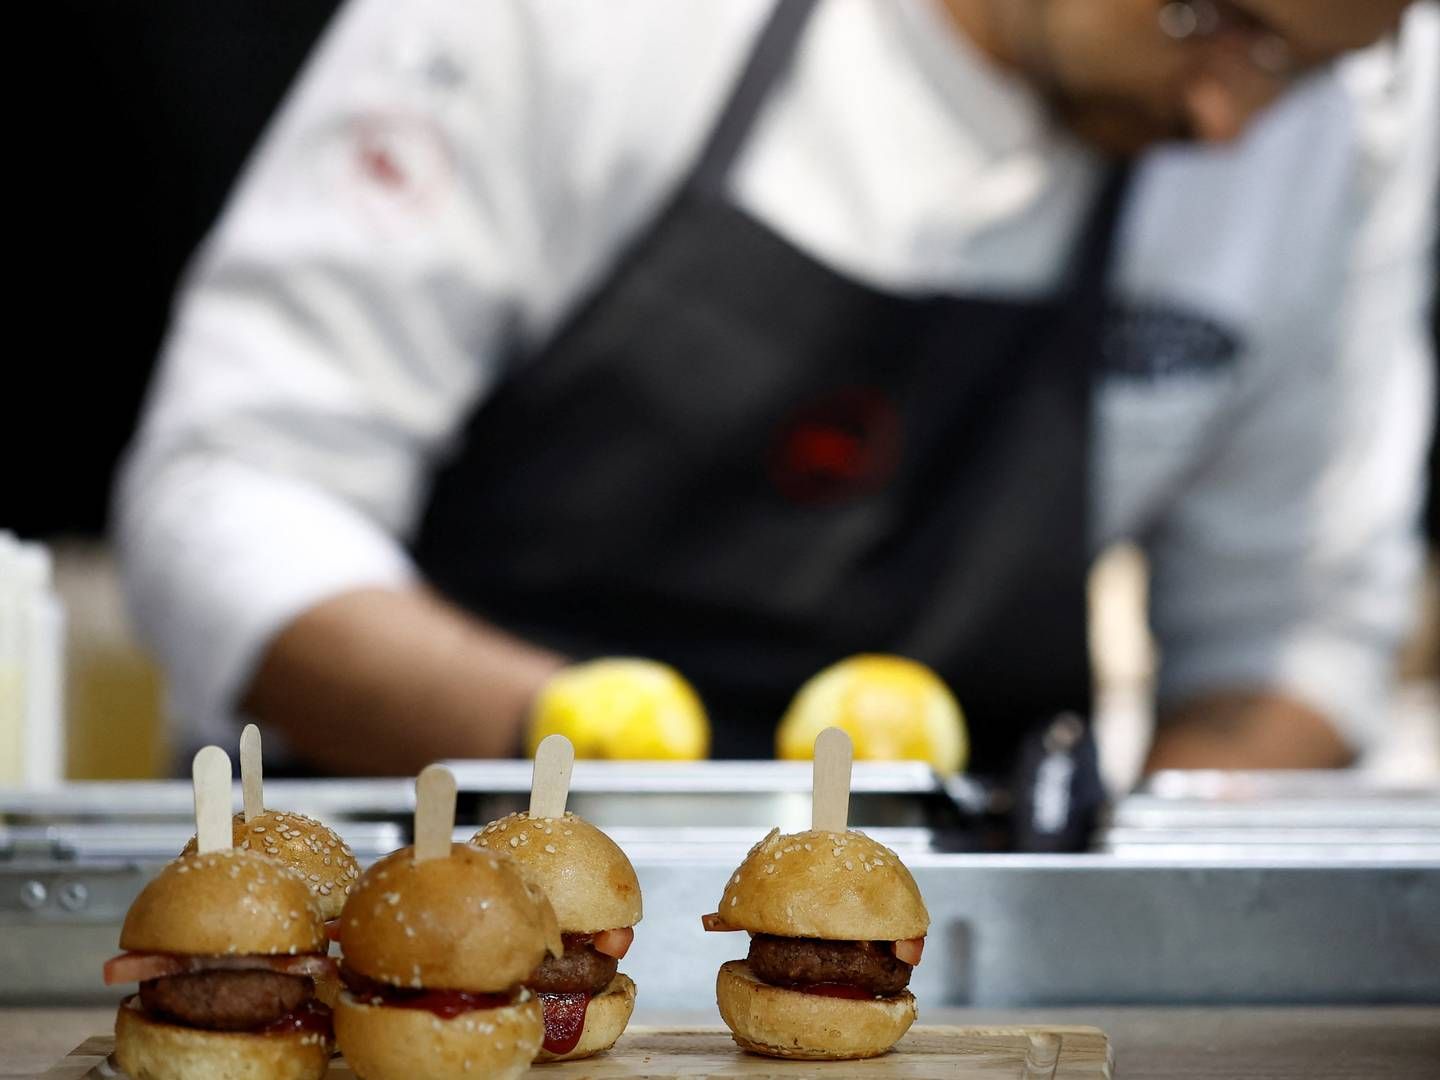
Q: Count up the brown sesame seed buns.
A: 5